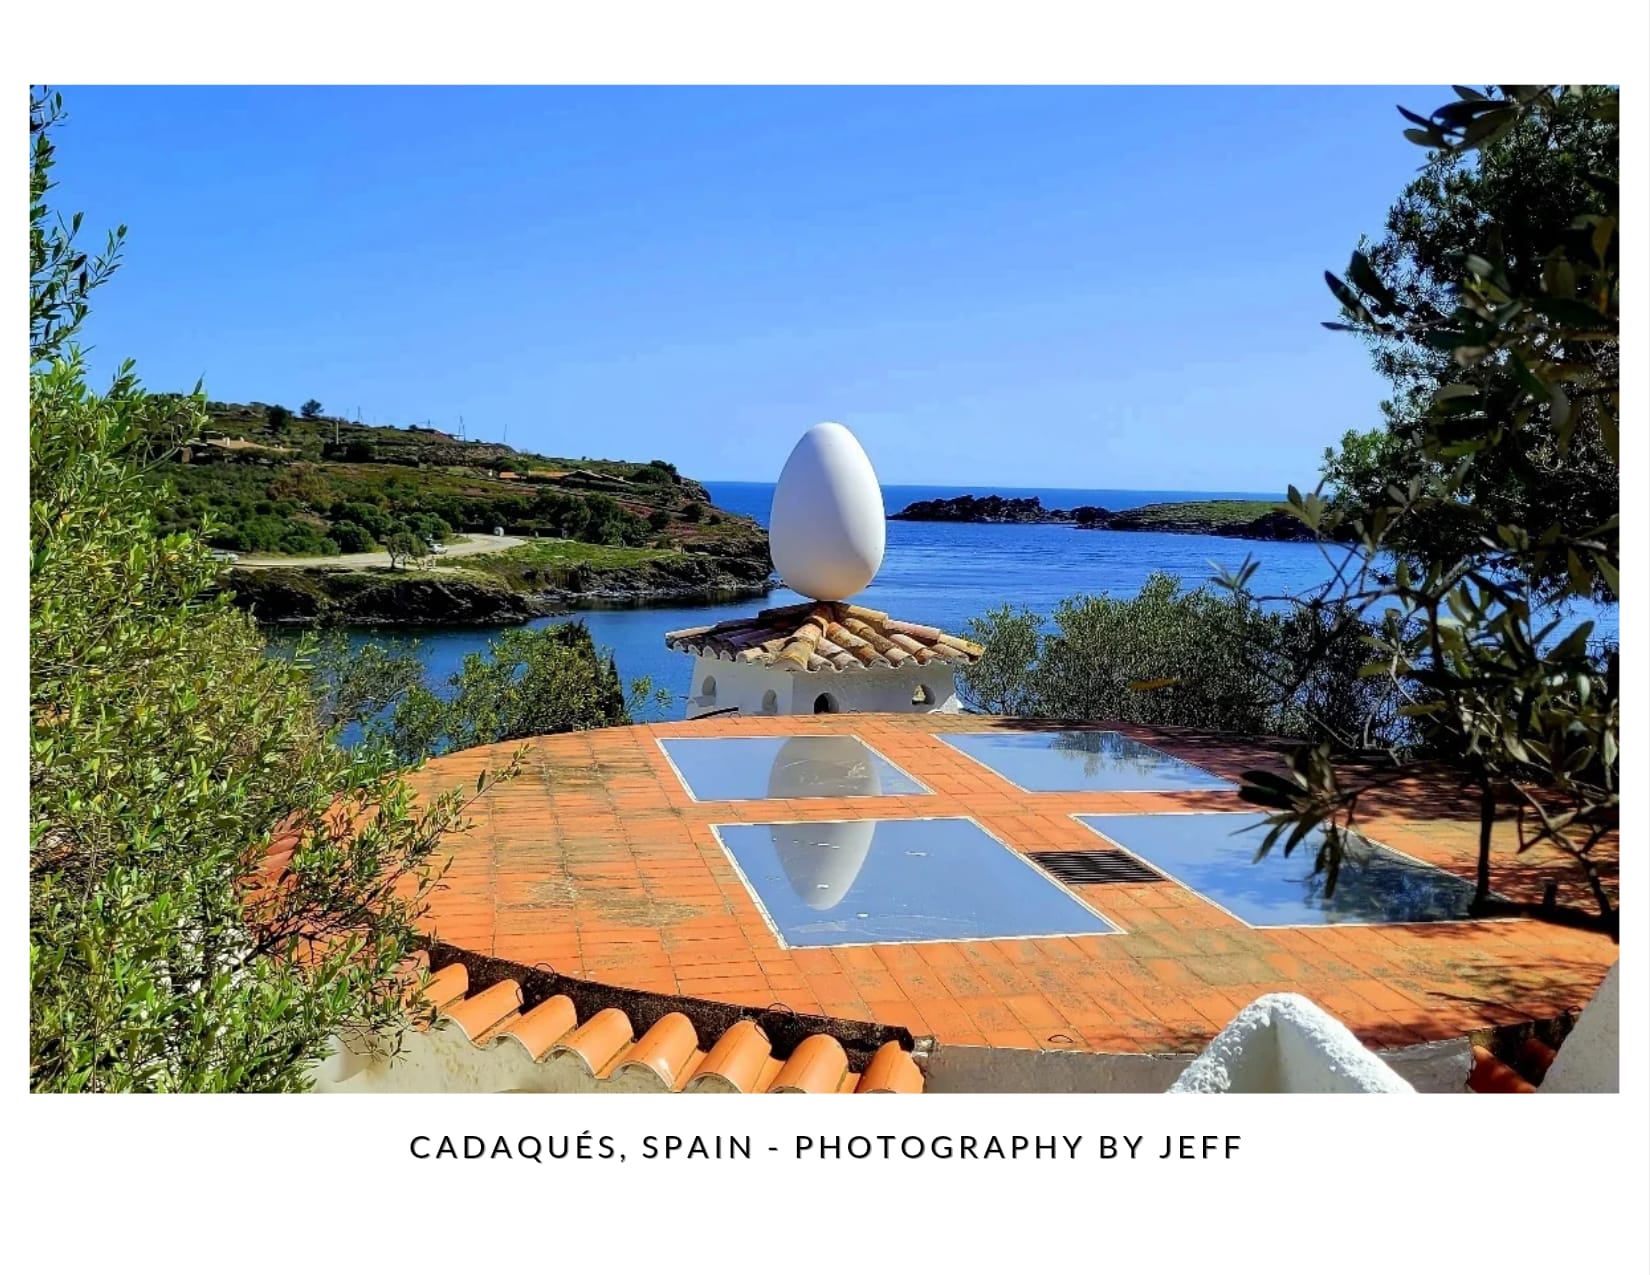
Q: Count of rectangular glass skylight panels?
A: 4